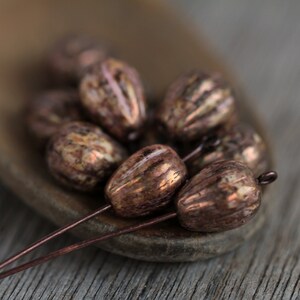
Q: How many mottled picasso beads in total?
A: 8